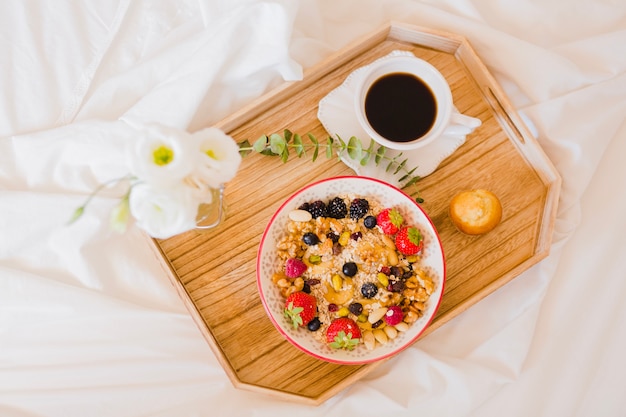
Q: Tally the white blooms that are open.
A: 3